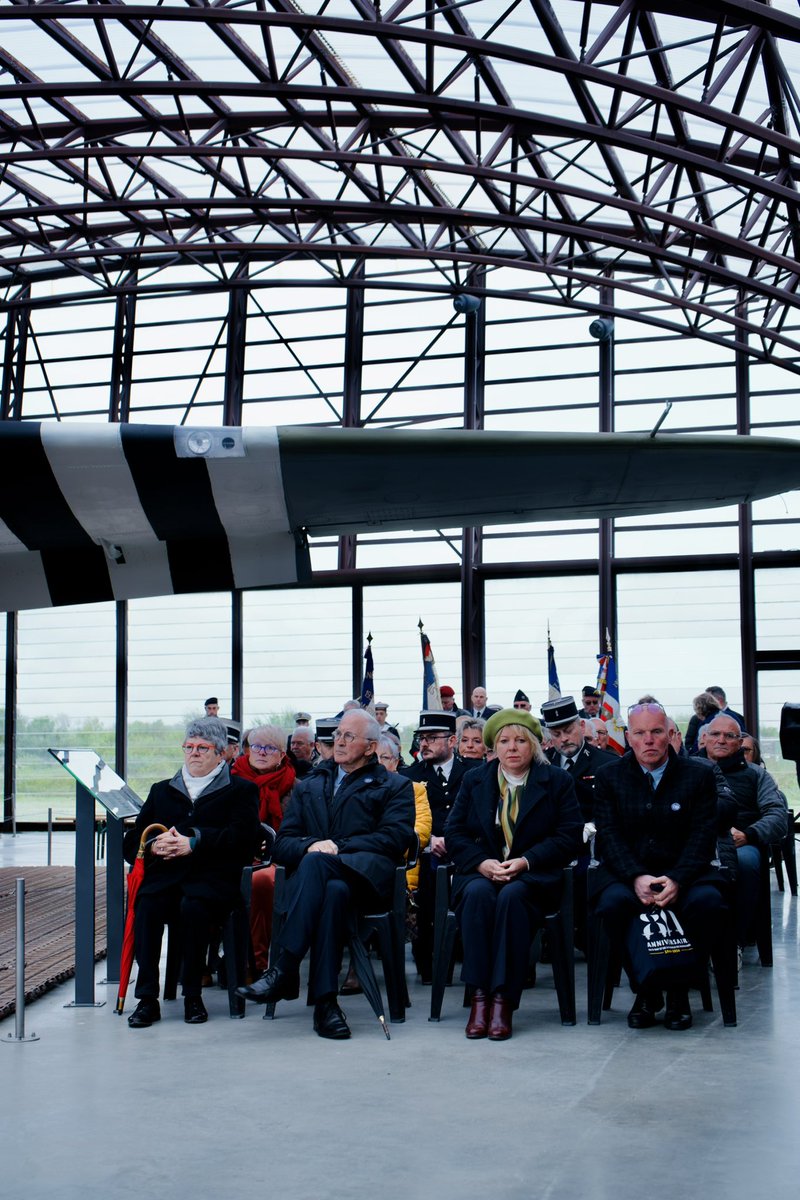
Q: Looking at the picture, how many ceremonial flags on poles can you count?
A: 4